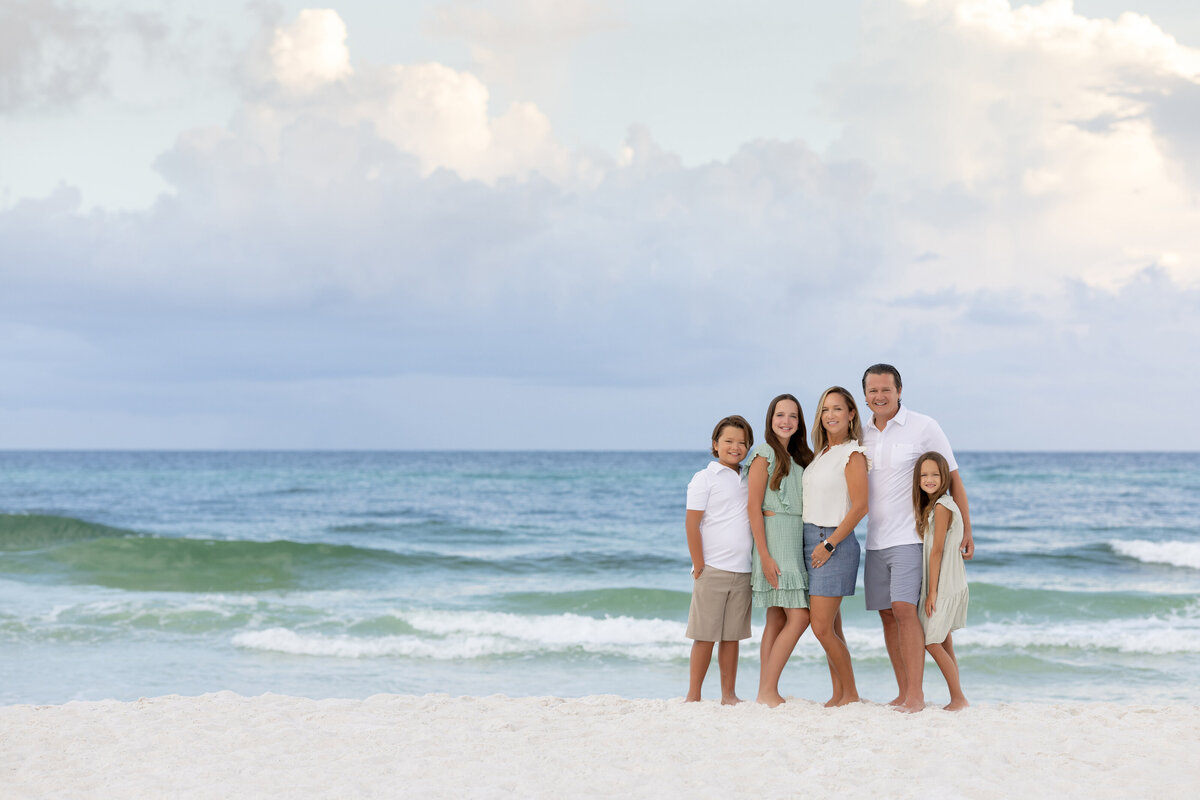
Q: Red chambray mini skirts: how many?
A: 0